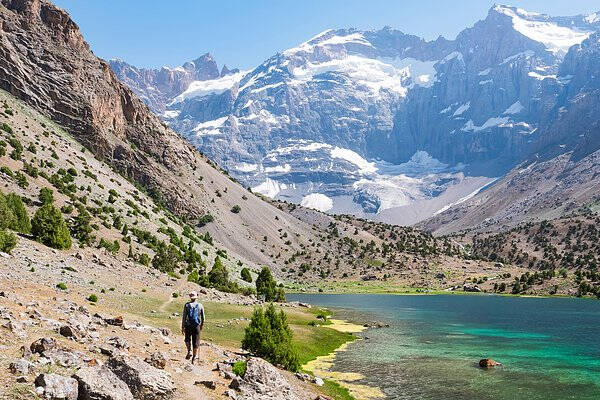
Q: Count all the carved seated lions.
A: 0